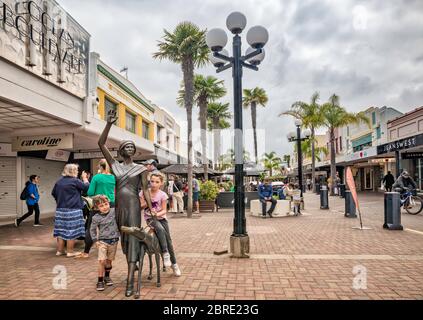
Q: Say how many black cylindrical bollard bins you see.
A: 3